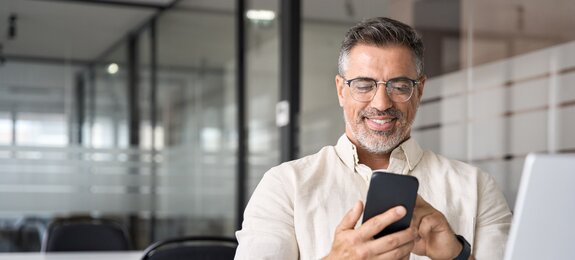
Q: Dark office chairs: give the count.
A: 2